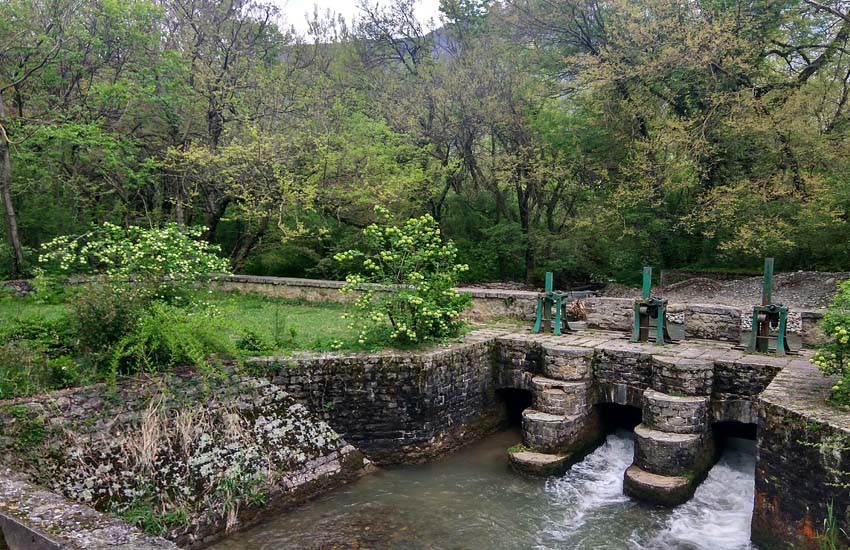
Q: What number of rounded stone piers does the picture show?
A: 2